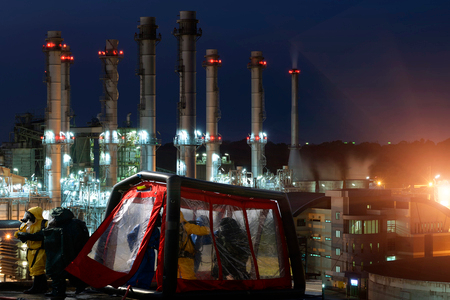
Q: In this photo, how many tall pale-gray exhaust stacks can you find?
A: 8